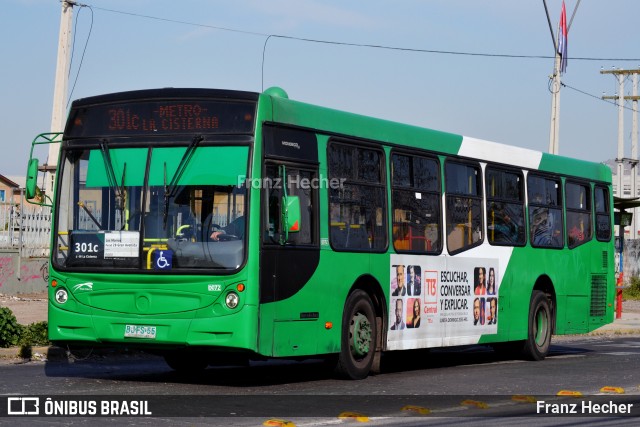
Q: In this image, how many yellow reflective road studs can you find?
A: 7